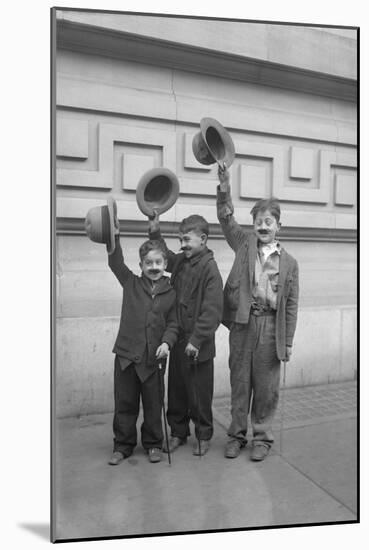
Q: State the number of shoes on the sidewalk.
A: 6